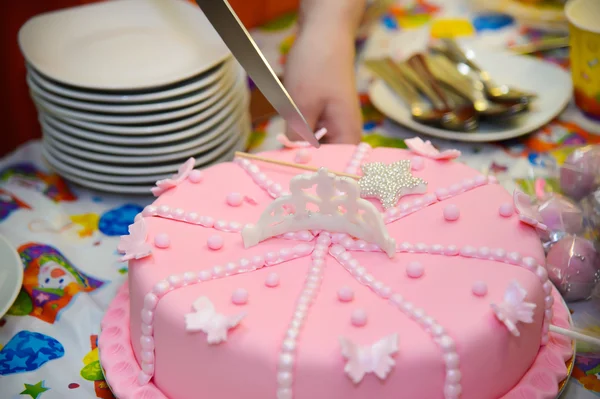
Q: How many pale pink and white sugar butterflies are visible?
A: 8